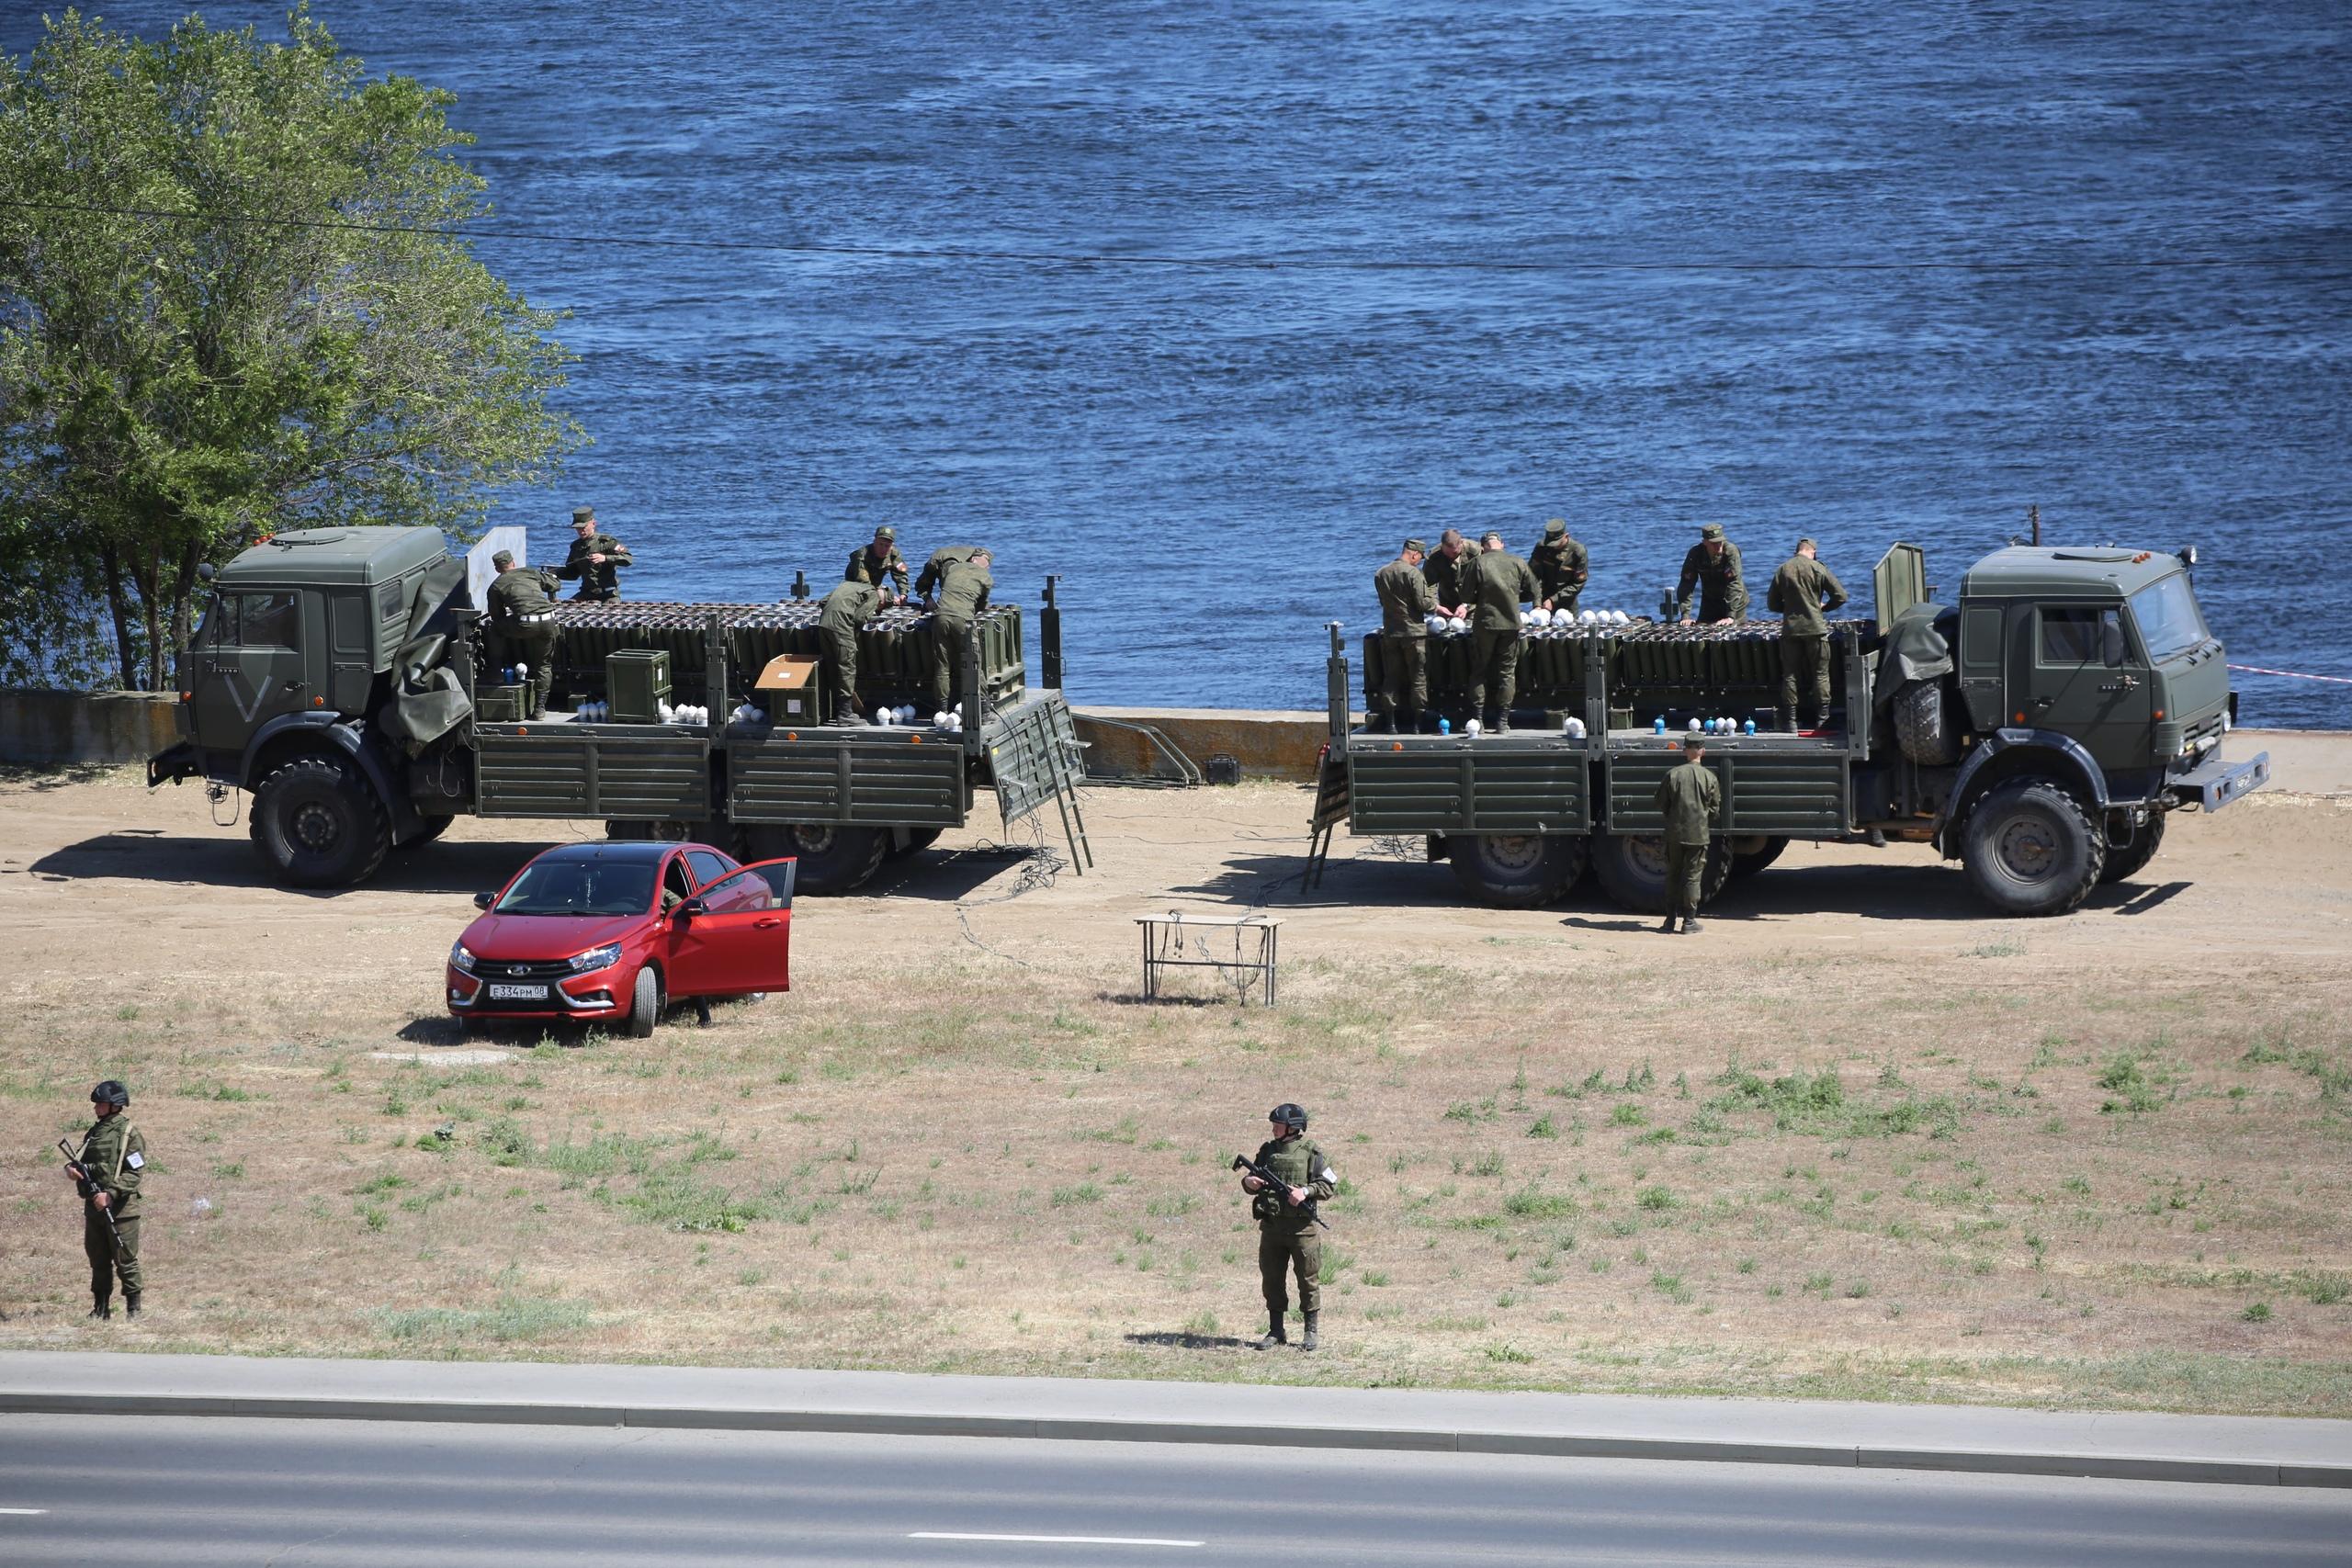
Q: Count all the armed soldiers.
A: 2